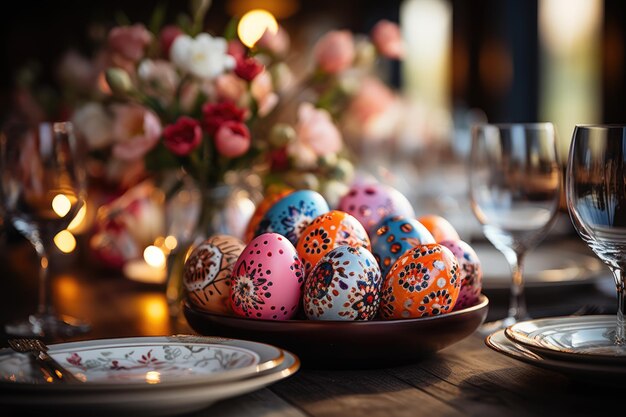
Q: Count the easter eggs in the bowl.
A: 11